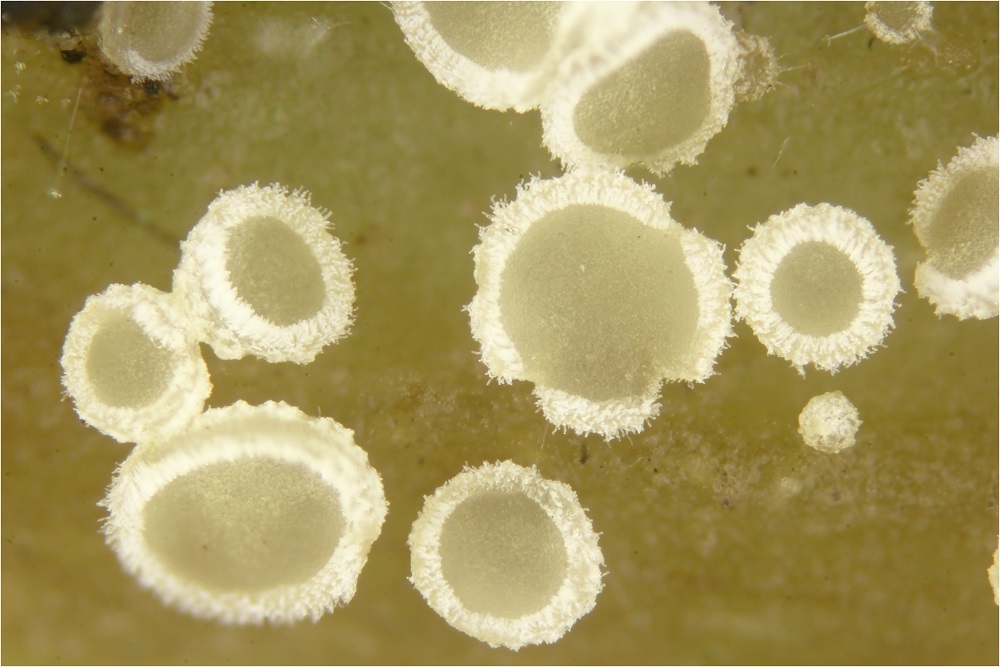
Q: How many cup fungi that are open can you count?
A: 11